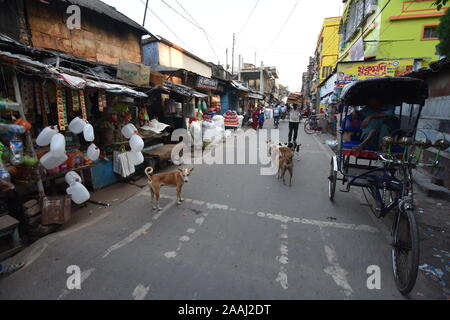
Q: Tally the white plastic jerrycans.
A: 11